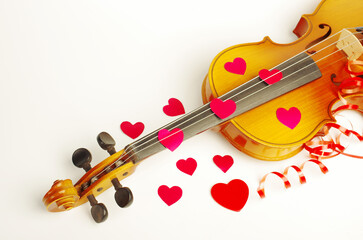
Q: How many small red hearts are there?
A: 10